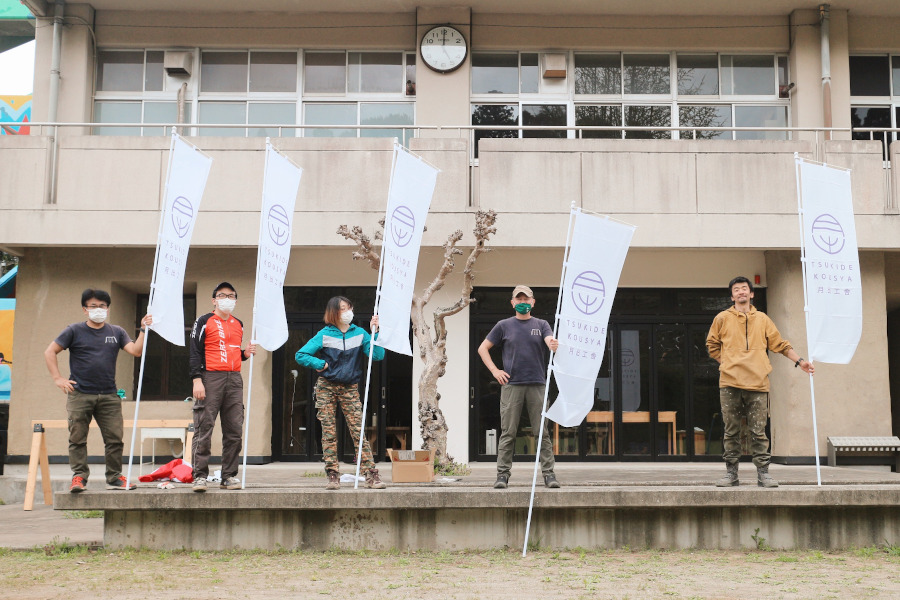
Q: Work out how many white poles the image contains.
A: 5